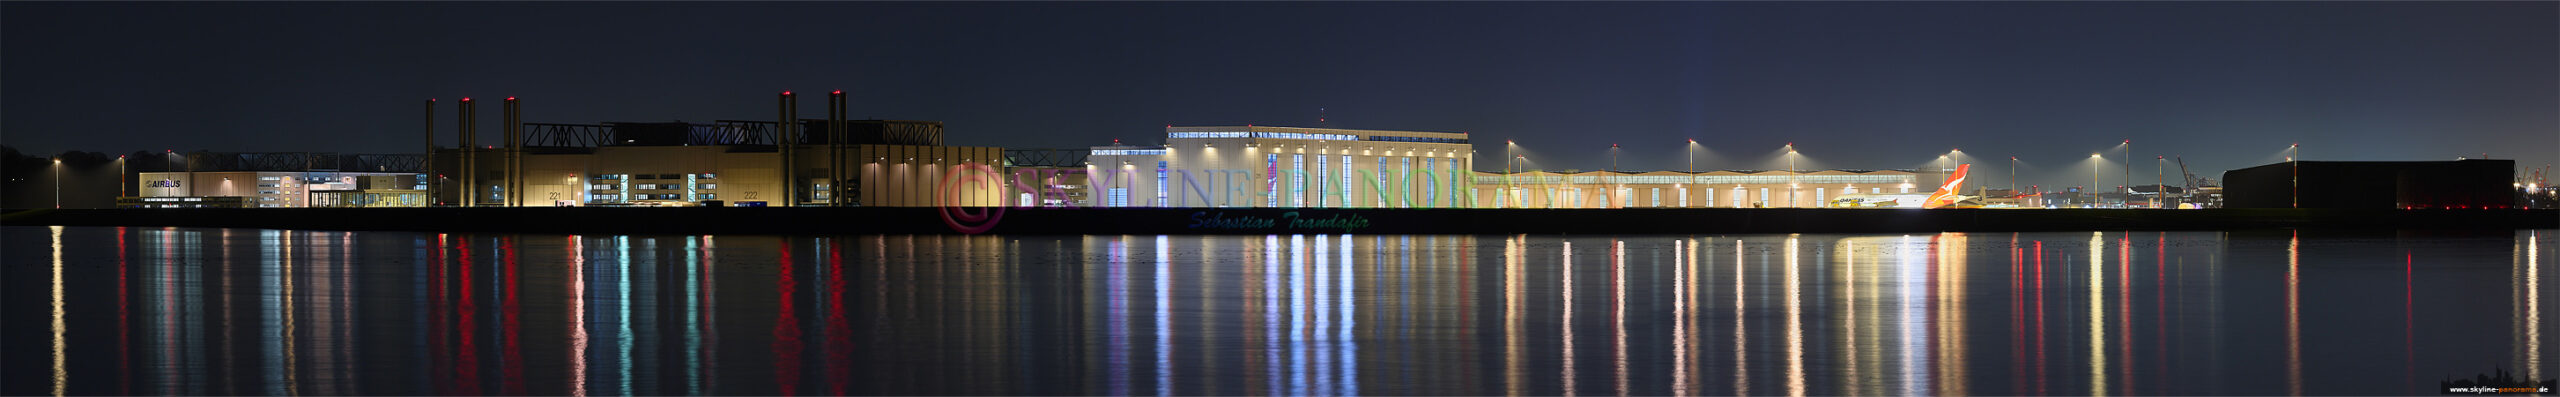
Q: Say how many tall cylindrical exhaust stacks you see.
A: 9